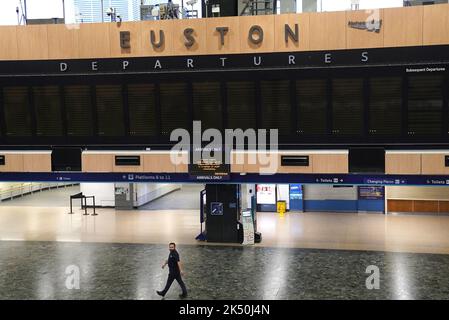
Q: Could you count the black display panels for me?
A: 13